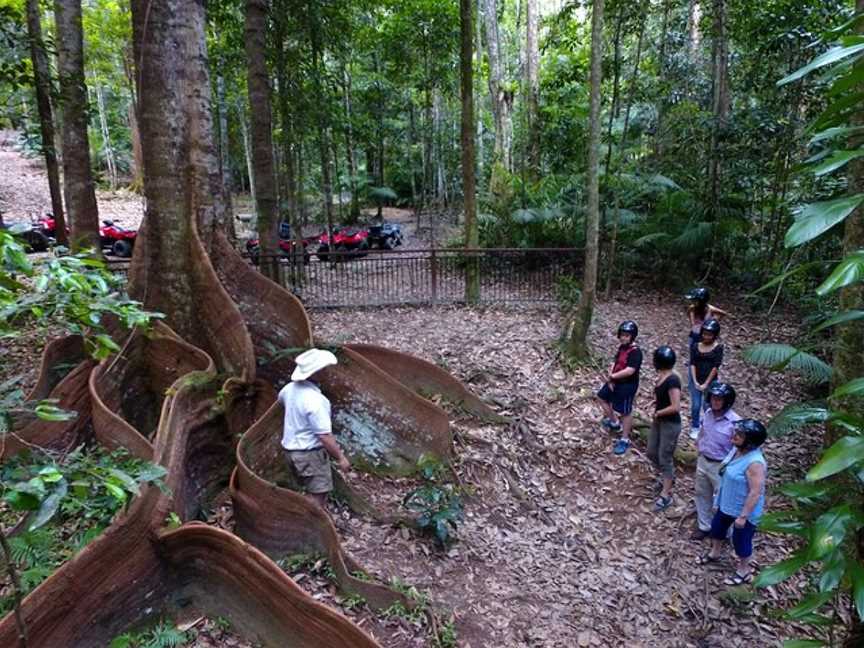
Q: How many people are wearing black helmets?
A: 6